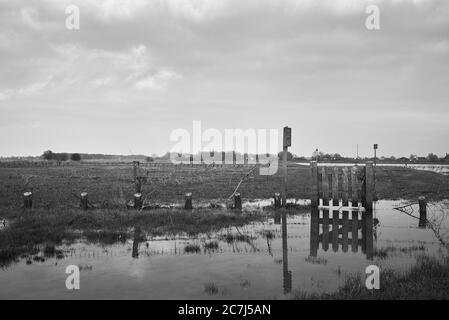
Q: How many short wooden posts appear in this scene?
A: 7